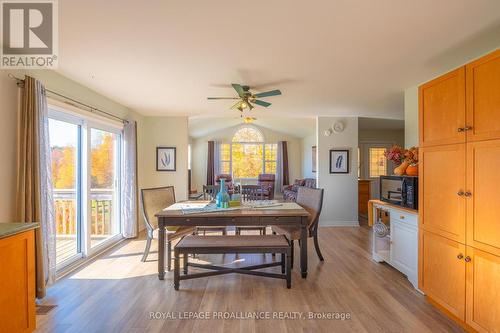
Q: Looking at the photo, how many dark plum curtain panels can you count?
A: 2